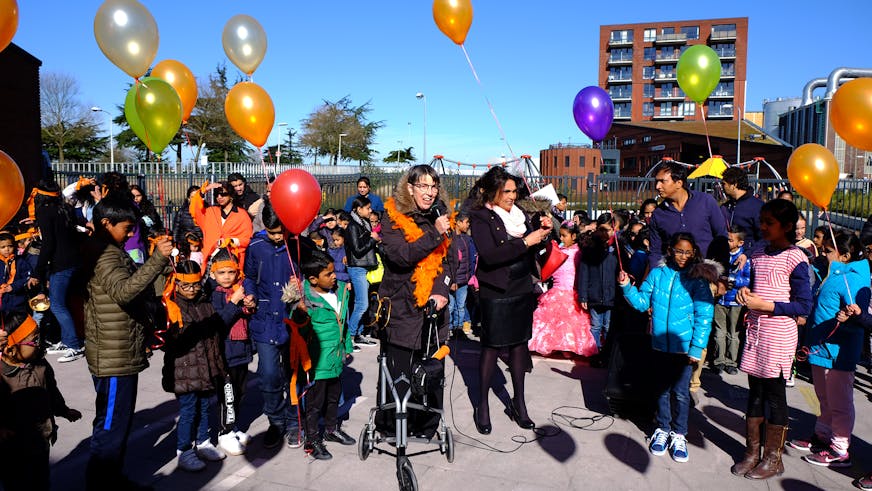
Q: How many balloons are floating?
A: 14